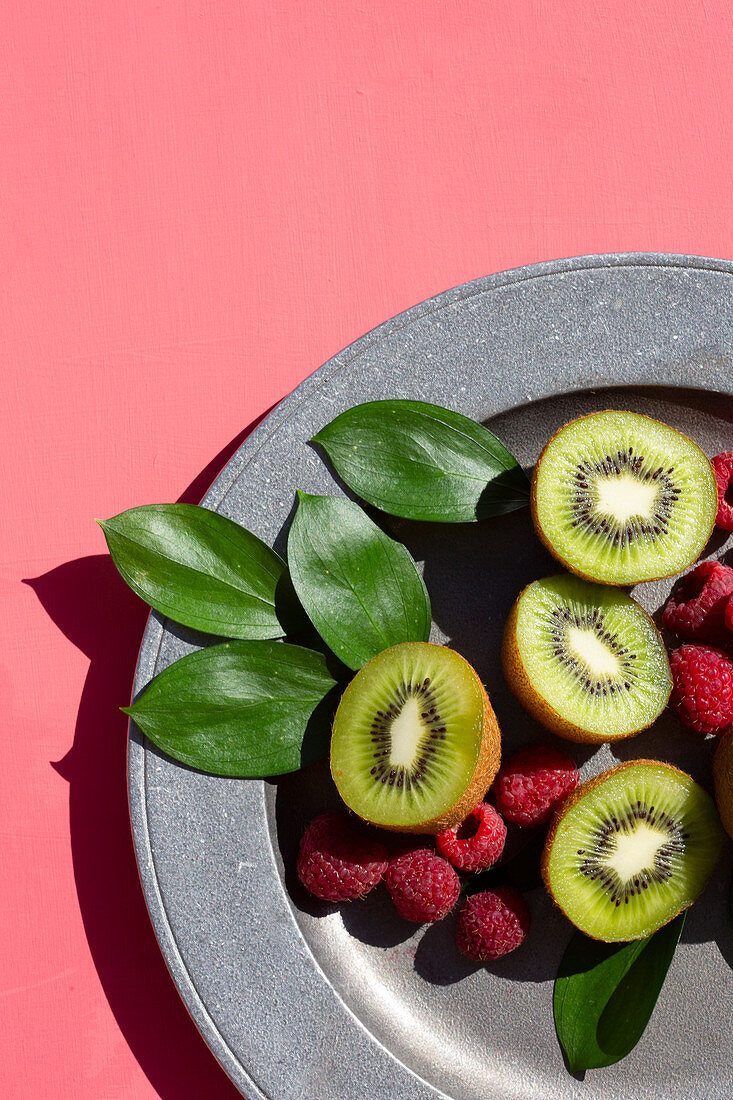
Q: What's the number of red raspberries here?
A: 9